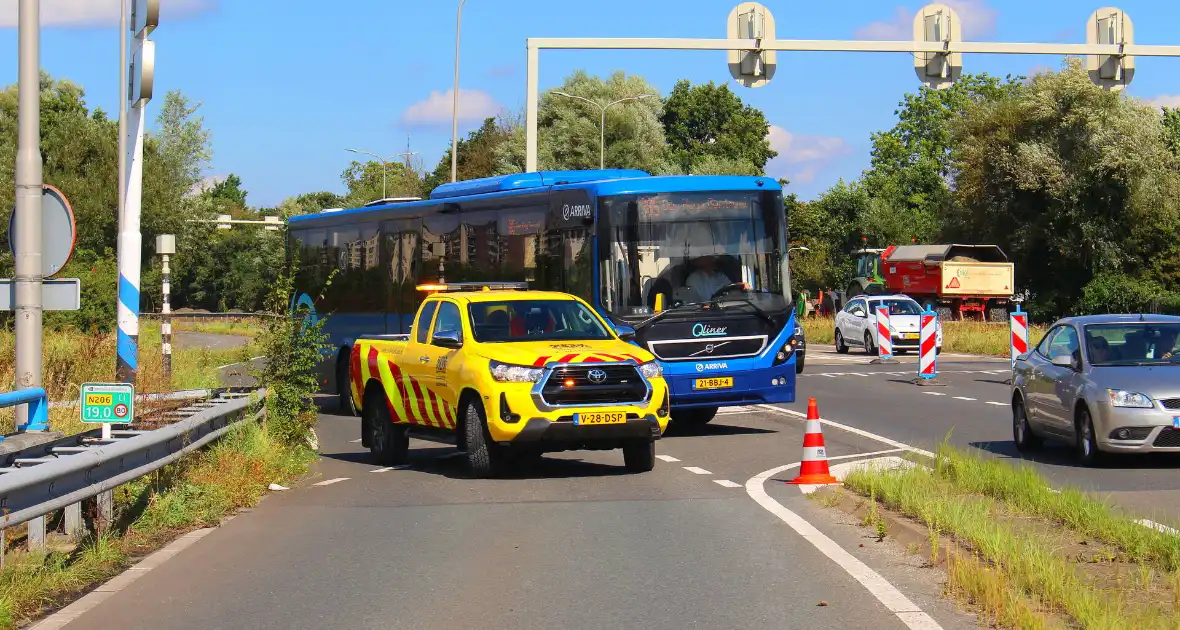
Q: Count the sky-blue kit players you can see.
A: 0